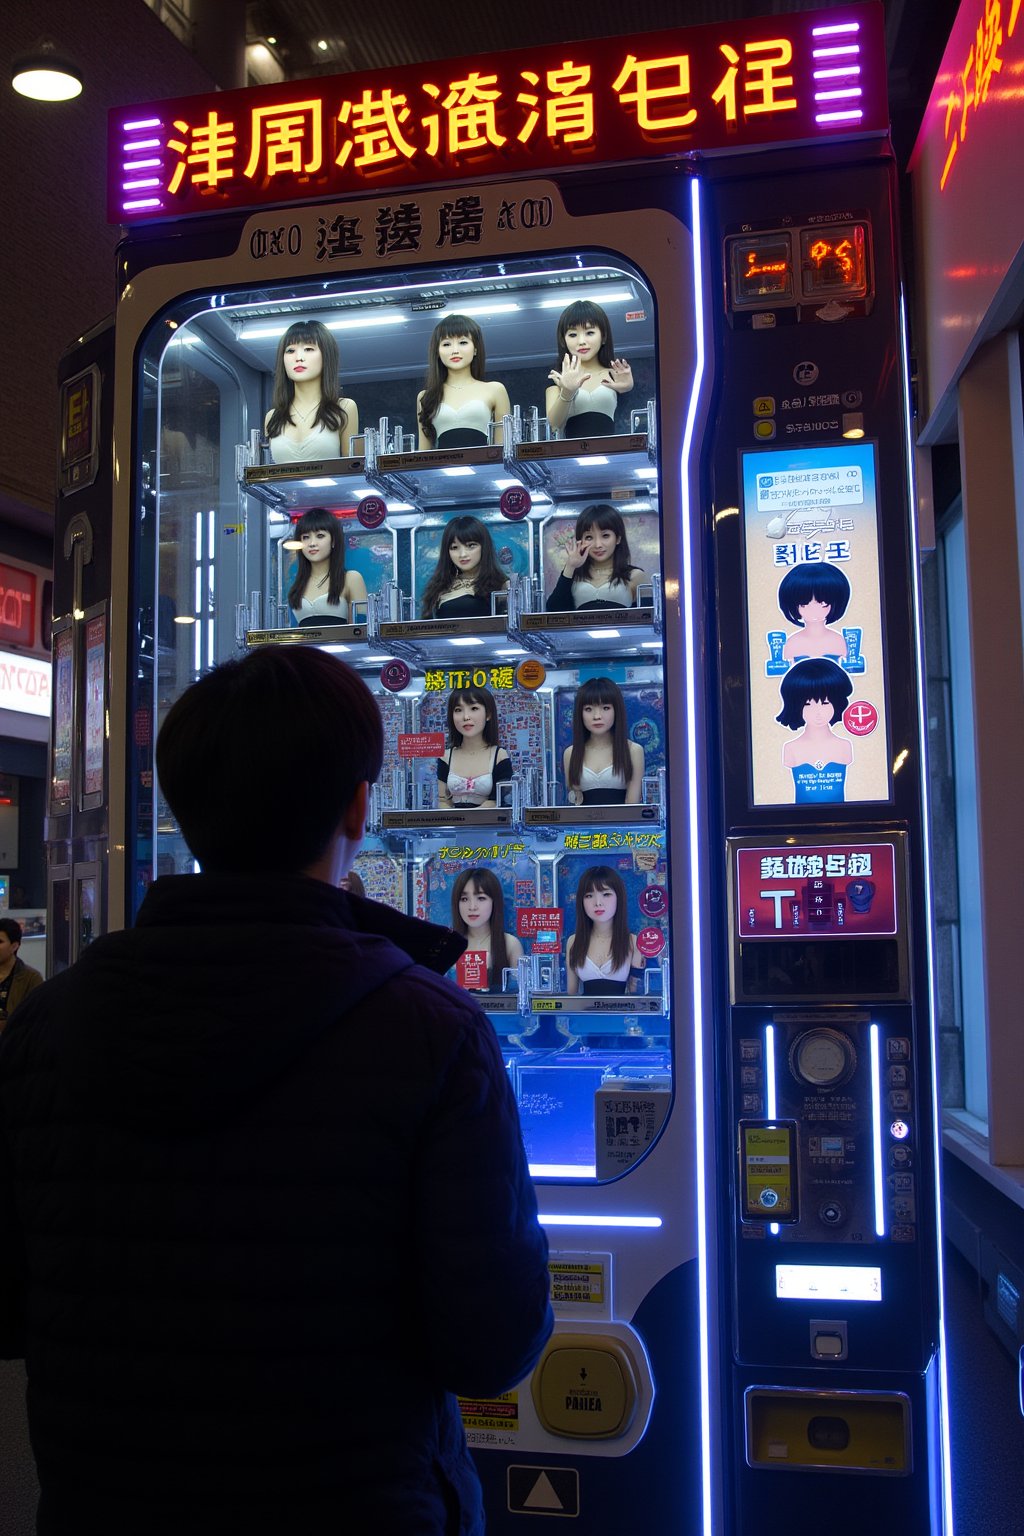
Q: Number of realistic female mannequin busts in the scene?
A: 10